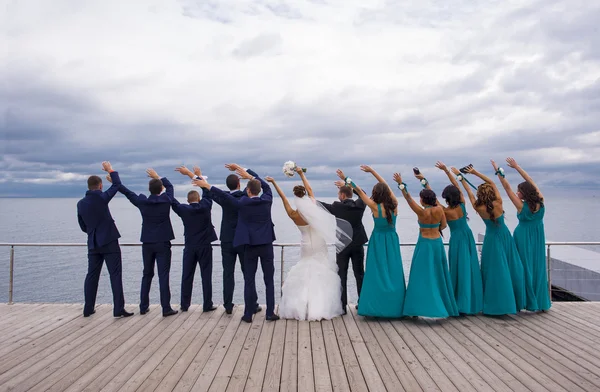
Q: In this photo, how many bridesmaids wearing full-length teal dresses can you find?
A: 5